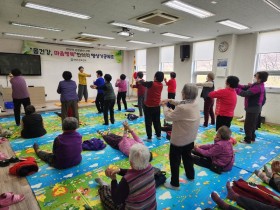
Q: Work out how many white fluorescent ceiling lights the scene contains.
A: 11